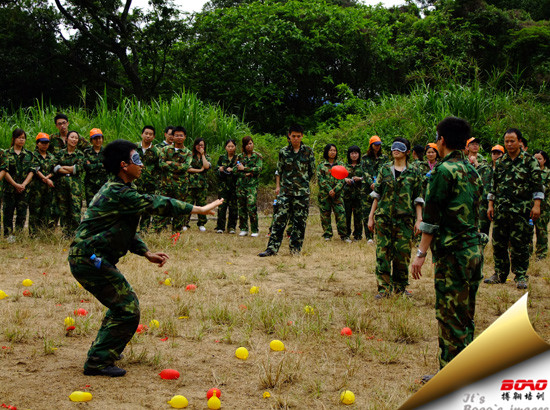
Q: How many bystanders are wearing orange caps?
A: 6